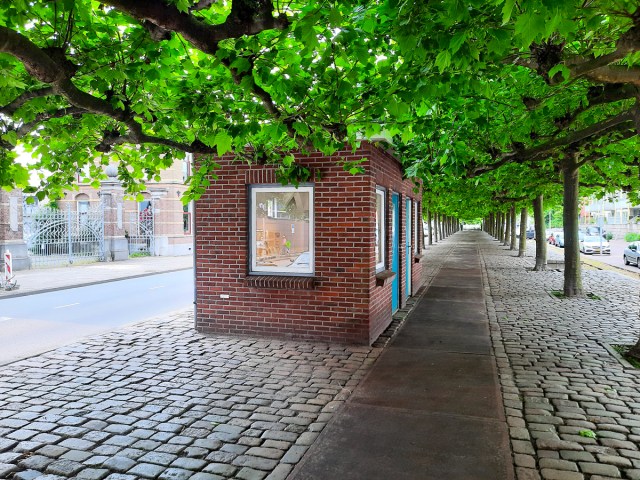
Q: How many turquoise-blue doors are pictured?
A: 2